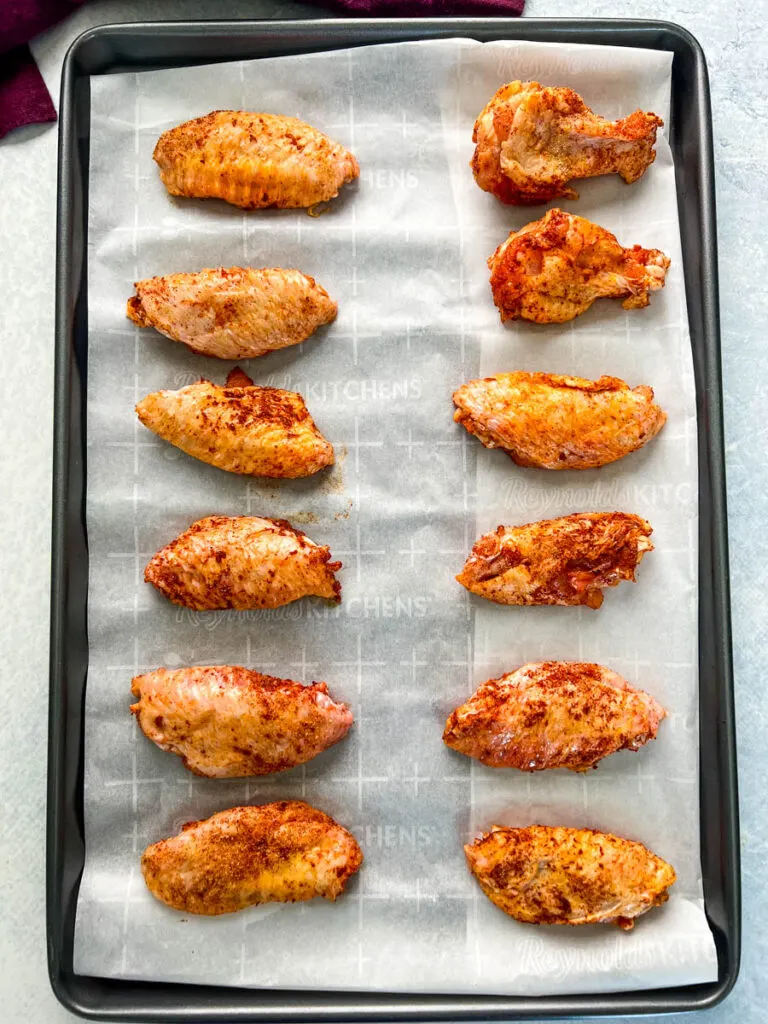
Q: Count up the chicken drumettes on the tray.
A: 2